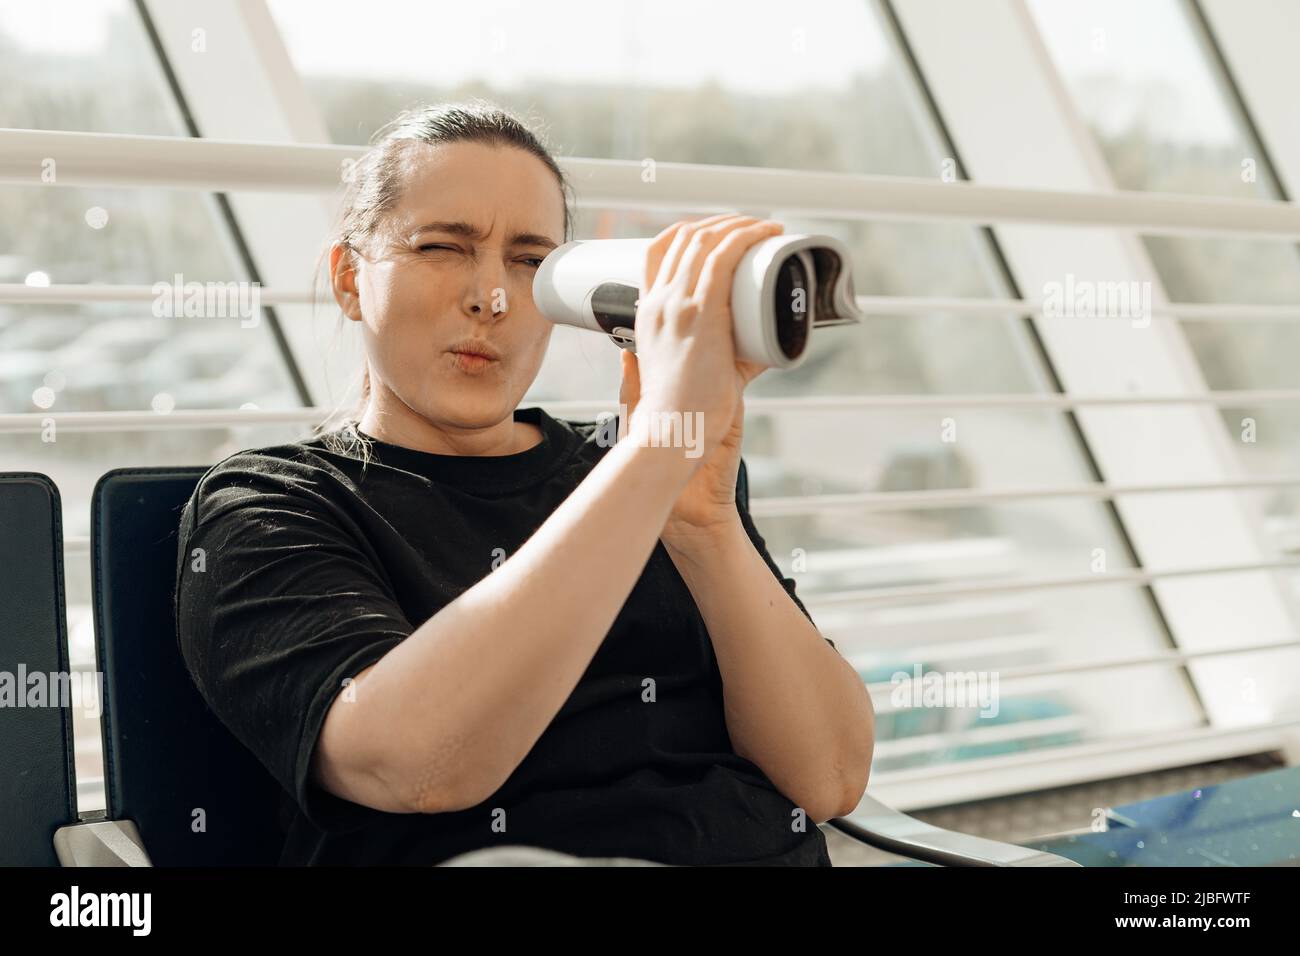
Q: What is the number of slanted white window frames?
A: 3